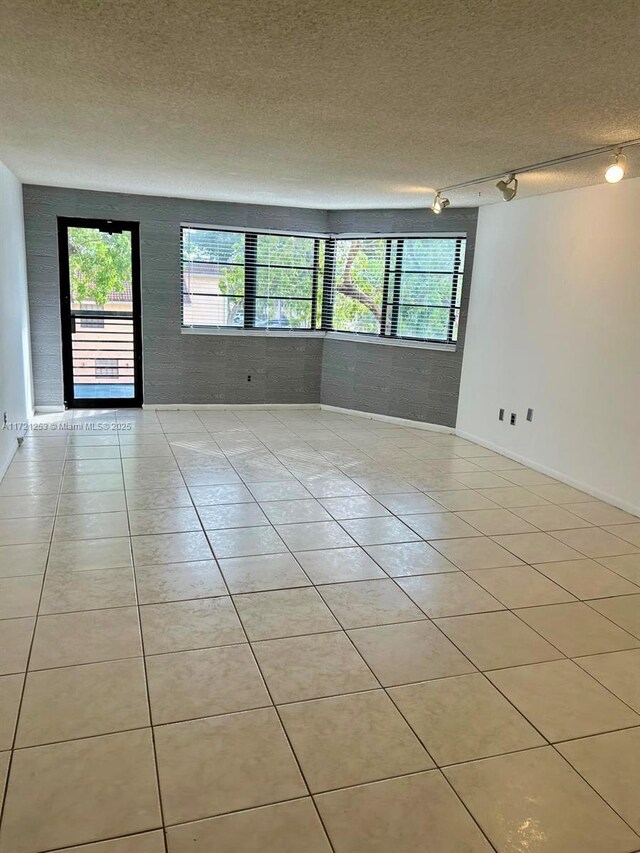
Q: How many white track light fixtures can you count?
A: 3